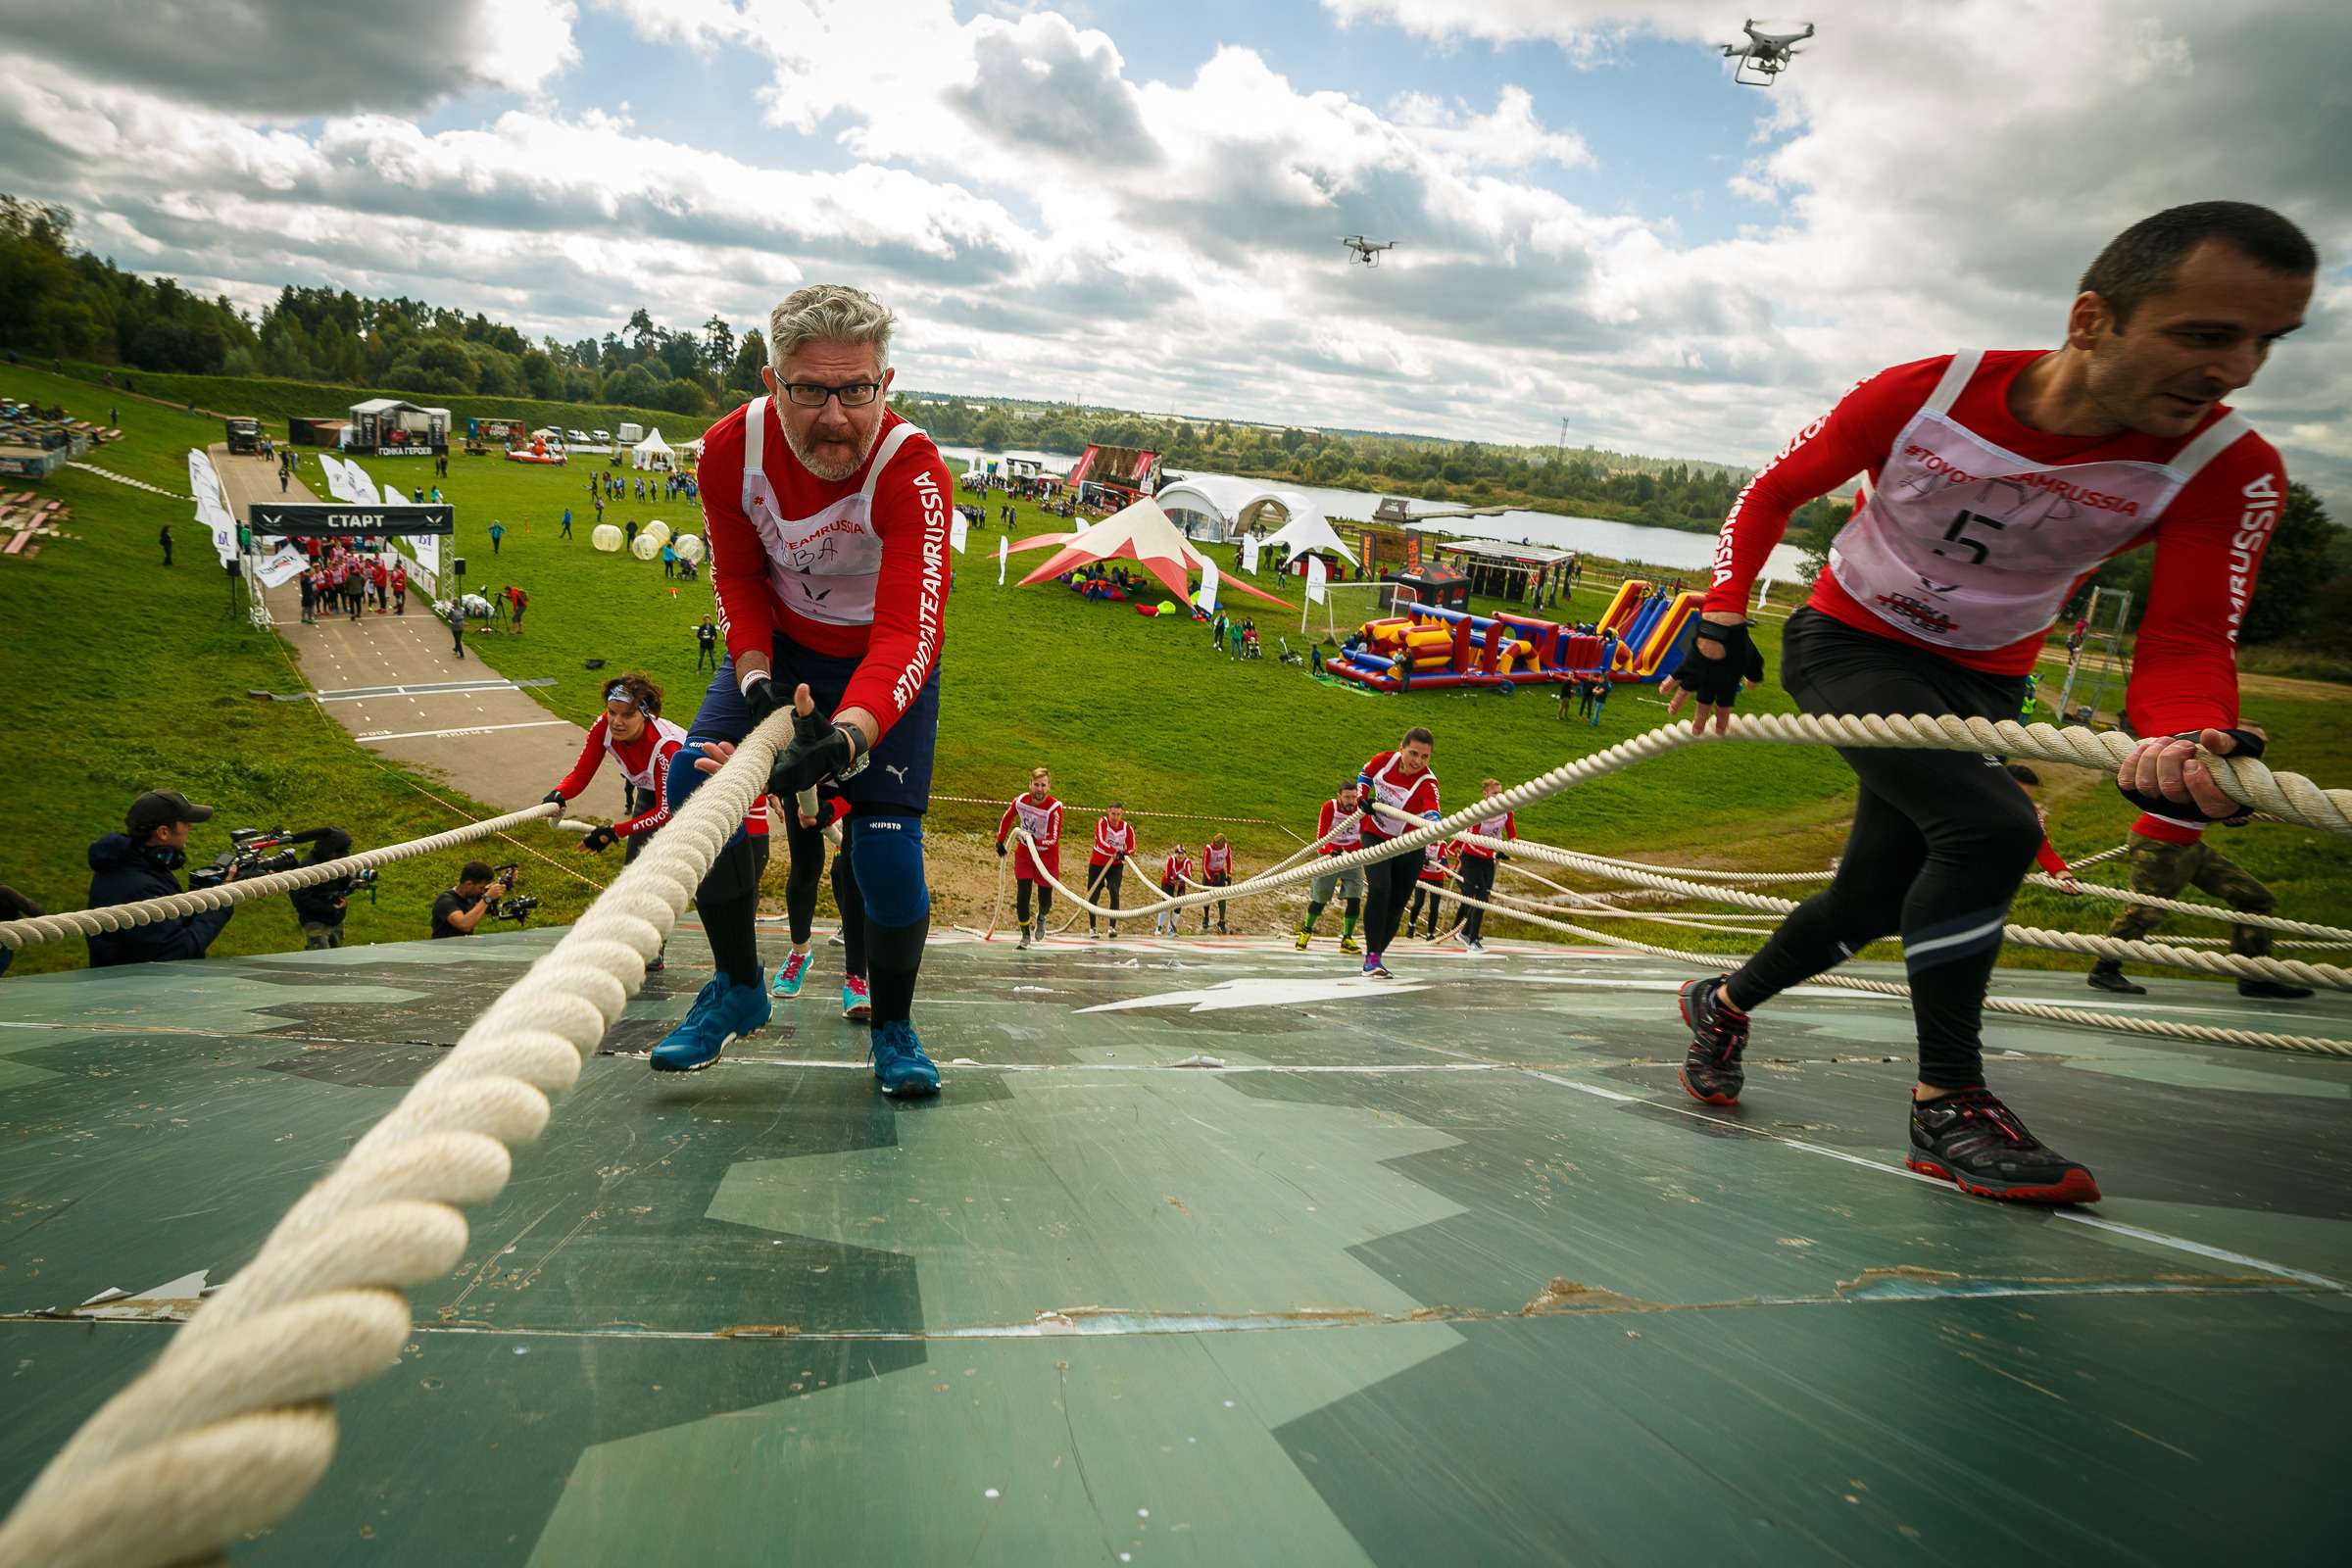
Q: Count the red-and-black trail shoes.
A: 2